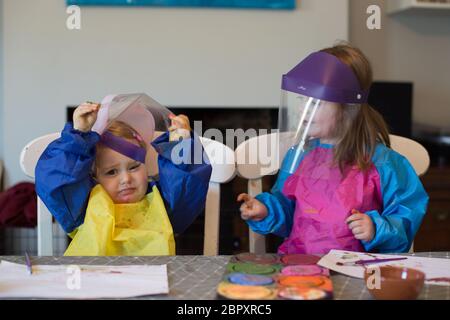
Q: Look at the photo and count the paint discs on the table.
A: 8